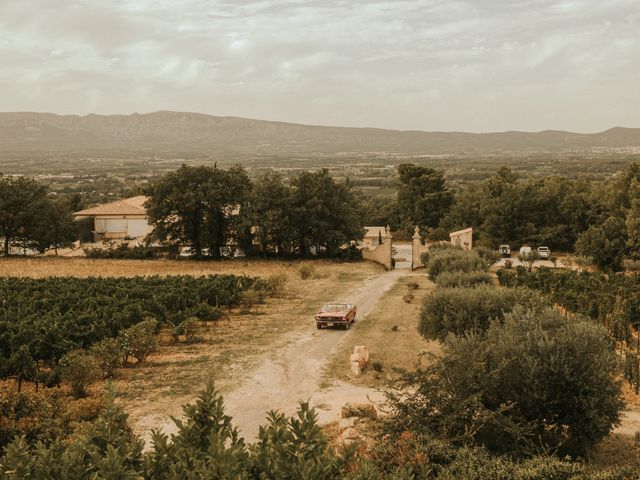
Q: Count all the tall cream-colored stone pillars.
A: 2